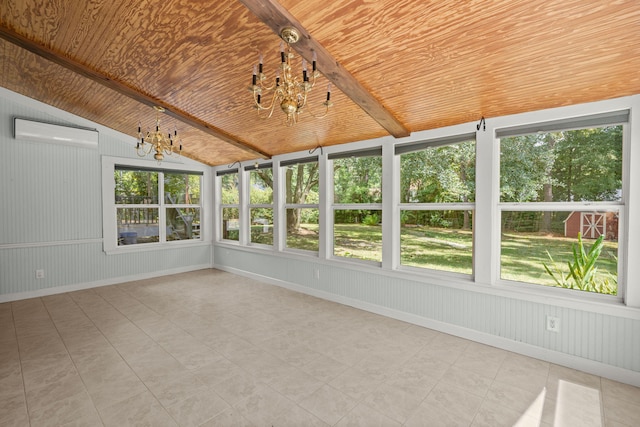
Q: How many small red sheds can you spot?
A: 1